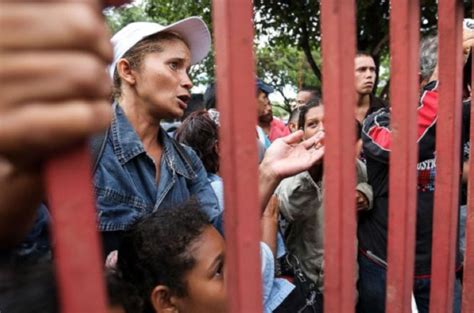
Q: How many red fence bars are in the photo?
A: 6